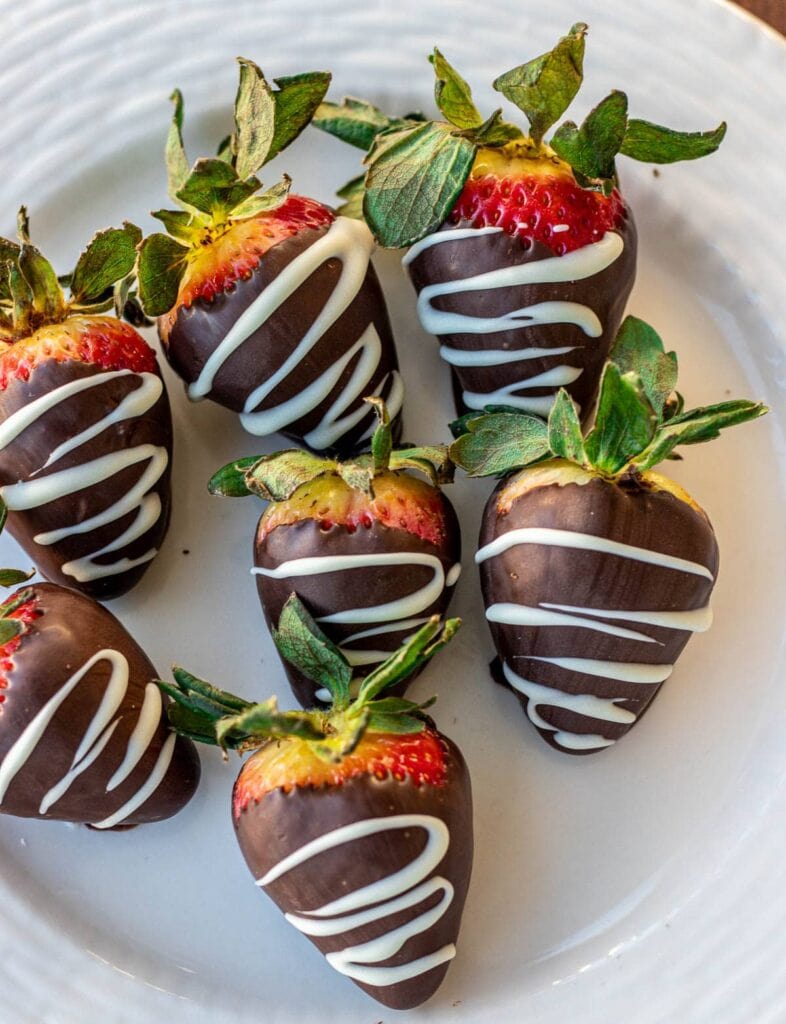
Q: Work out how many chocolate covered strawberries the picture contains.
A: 7